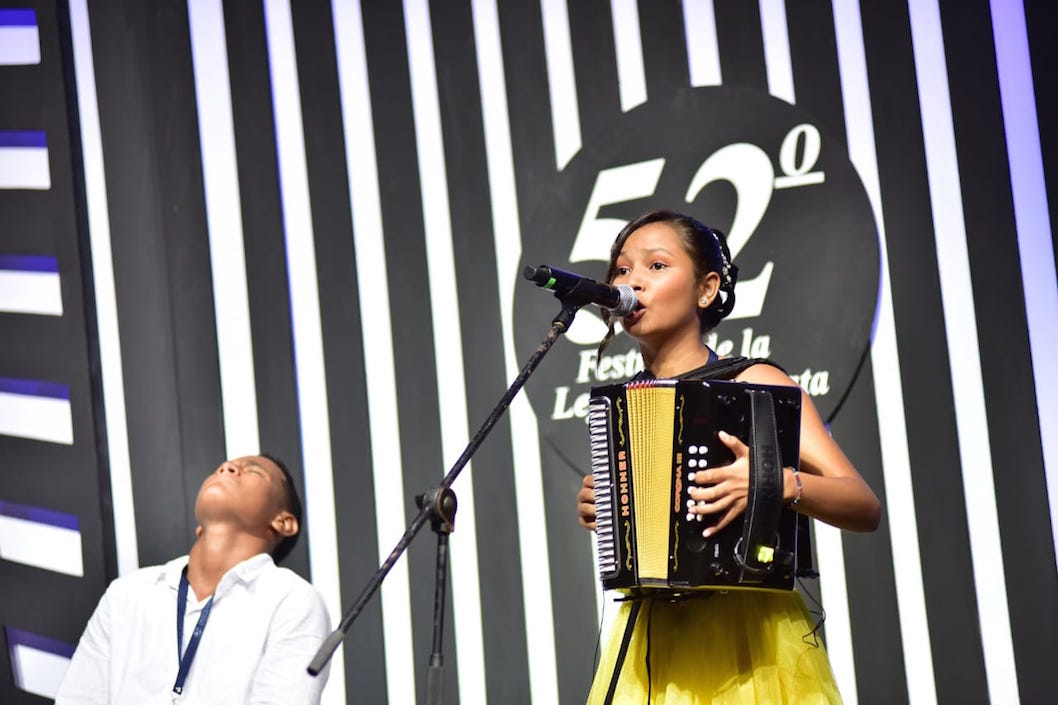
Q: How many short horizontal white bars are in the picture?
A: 6